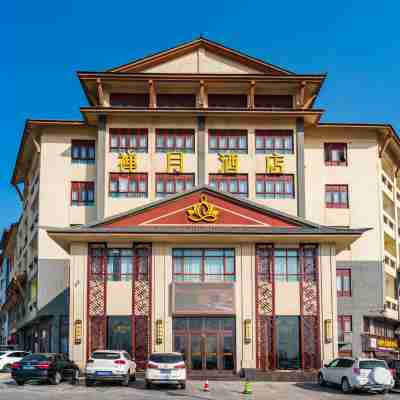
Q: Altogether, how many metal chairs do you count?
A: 0